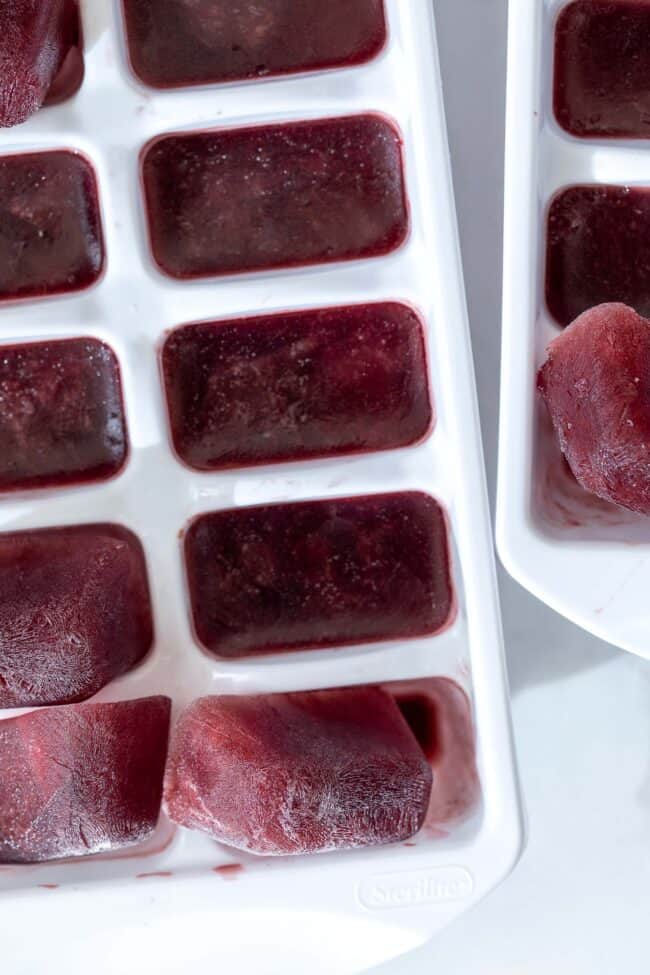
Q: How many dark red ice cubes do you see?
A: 13